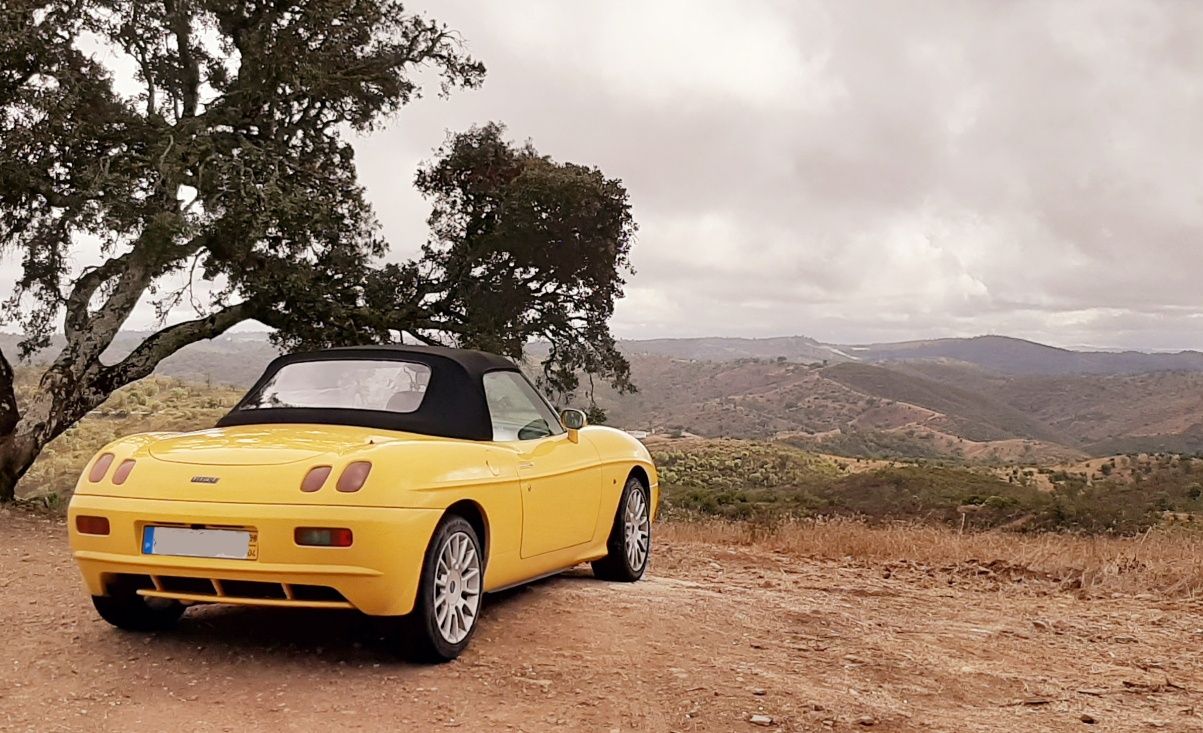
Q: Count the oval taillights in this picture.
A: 4